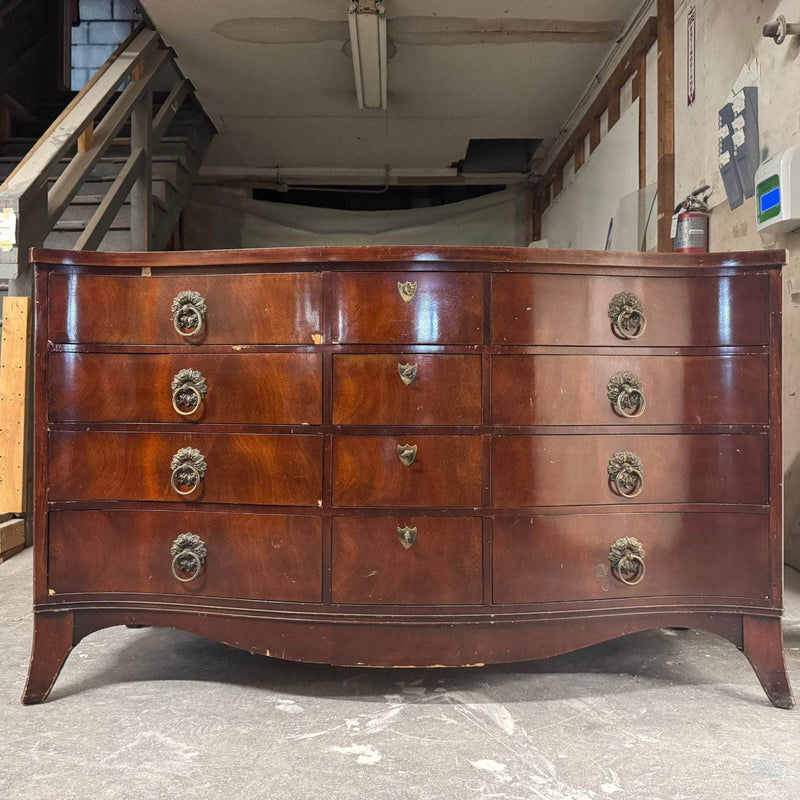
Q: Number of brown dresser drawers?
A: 12